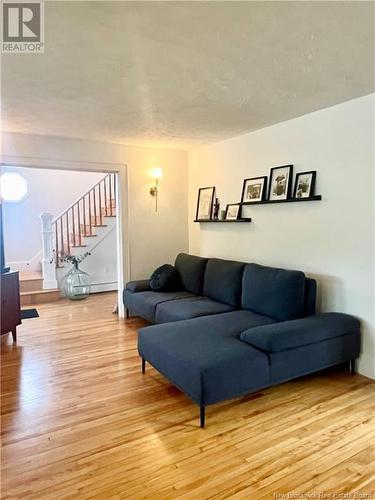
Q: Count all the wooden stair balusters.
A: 12